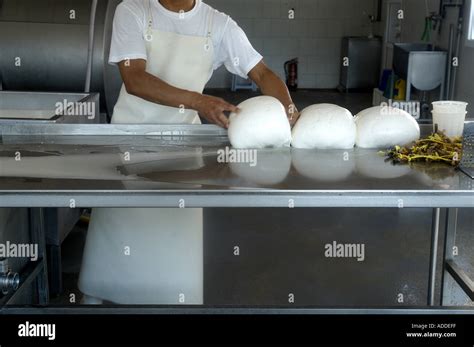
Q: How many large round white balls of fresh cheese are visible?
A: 3